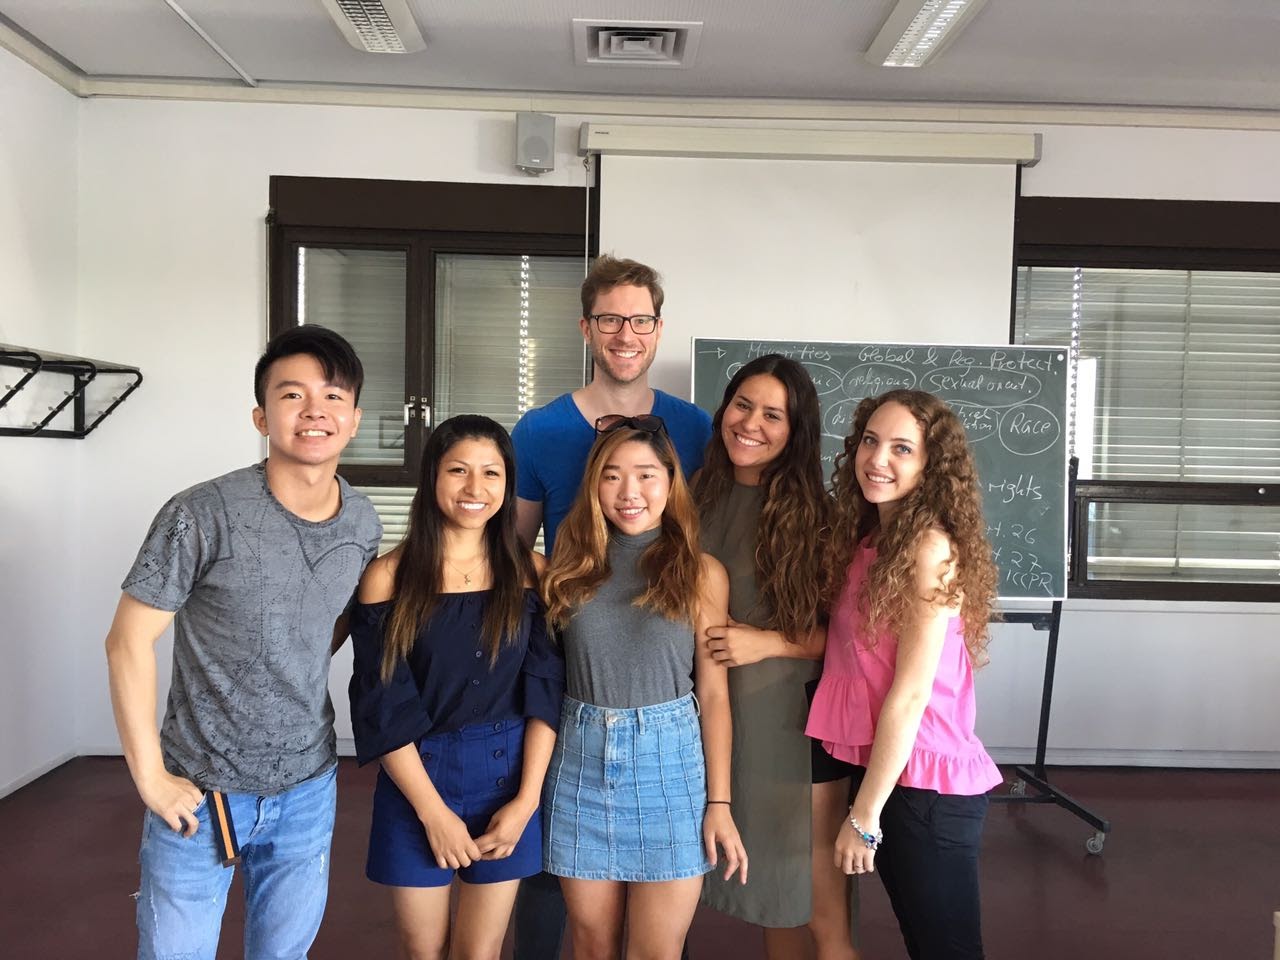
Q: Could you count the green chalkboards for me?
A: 1